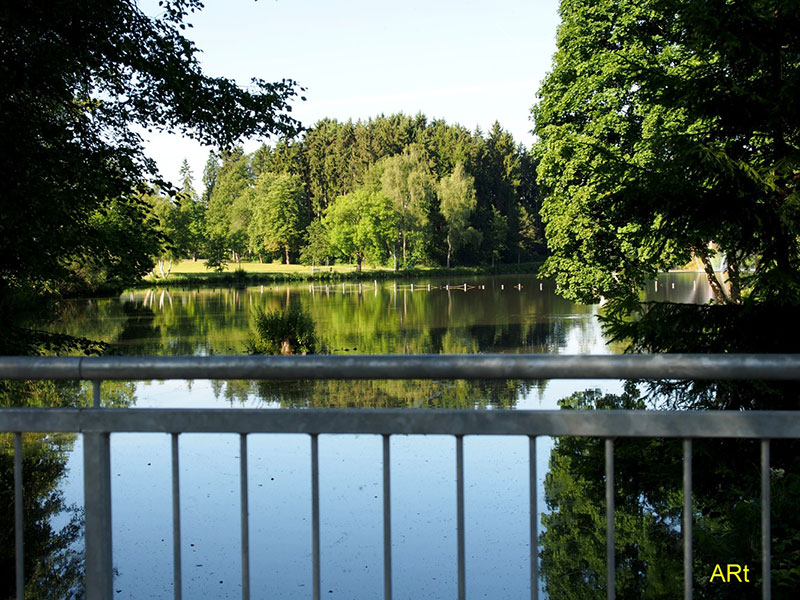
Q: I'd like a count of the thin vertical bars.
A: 10